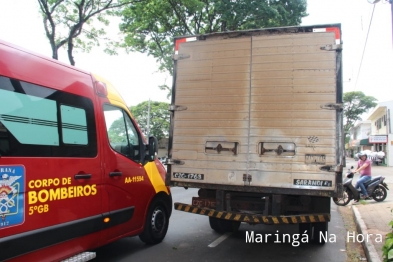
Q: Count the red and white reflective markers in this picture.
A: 2